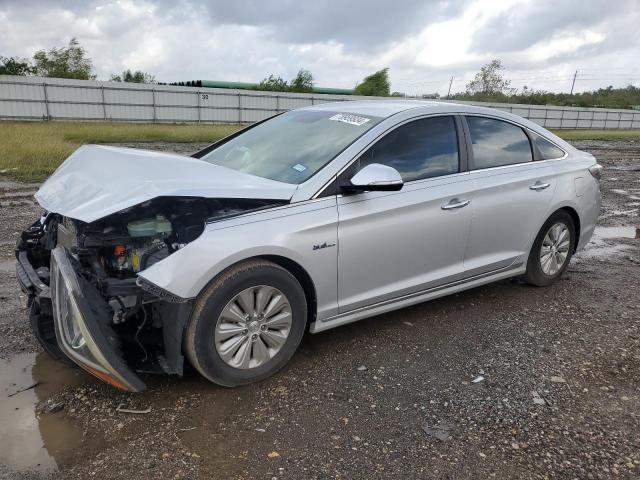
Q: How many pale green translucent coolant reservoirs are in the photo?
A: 1